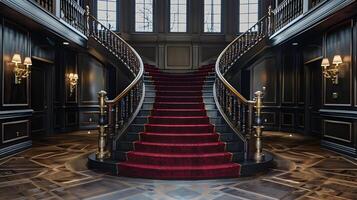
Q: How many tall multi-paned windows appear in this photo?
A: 5